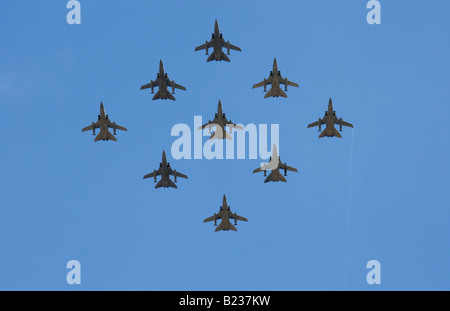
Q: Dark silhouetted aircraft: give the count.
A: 9